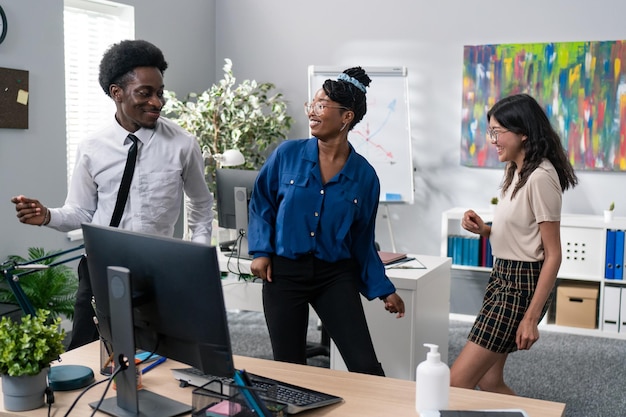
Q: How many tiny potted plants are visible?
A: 2